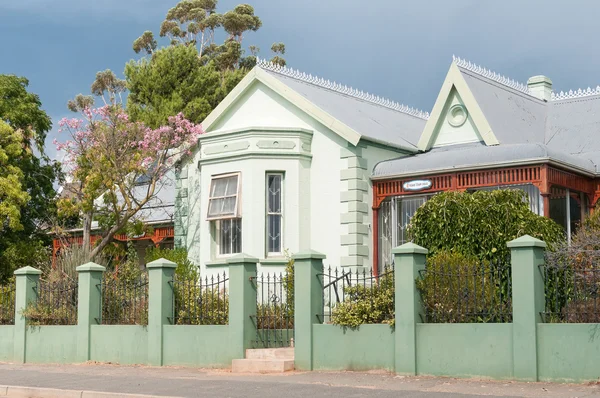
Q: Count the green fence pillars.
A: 7